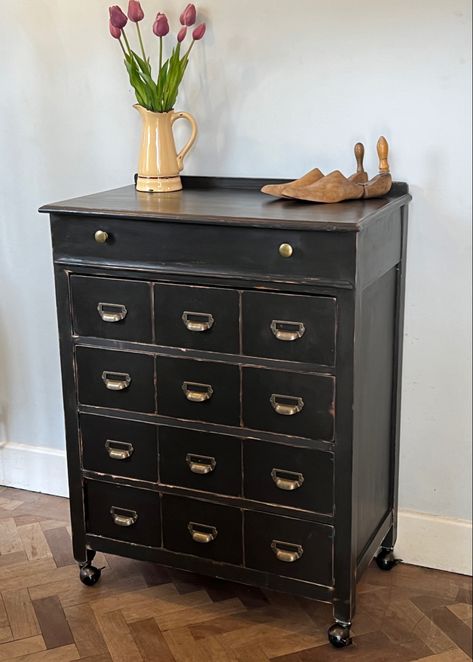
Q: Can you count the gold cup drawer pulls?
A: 12